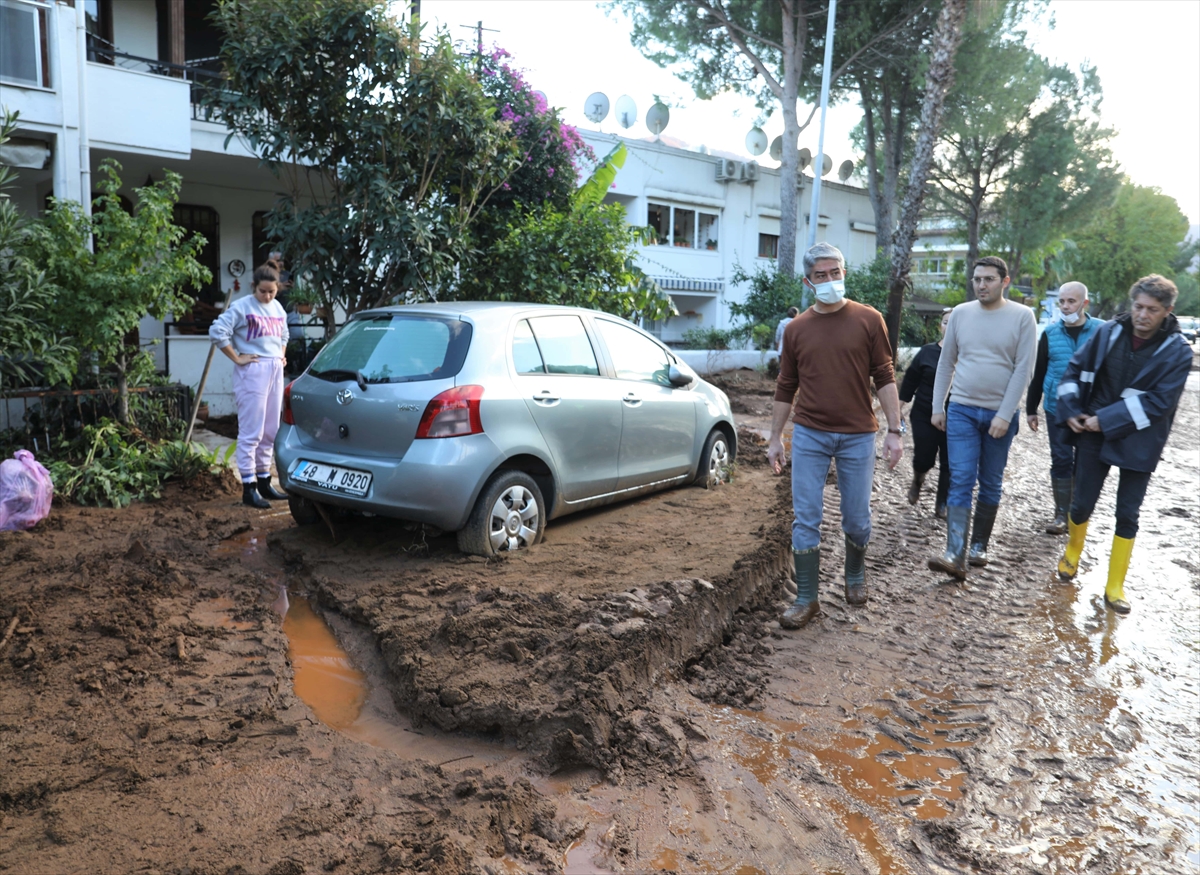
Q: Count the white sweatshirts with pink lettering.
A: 1